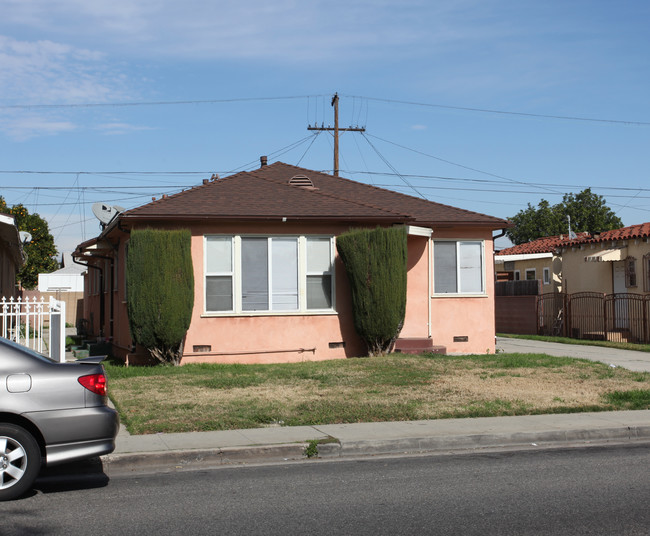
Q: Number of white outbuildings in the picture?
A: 1